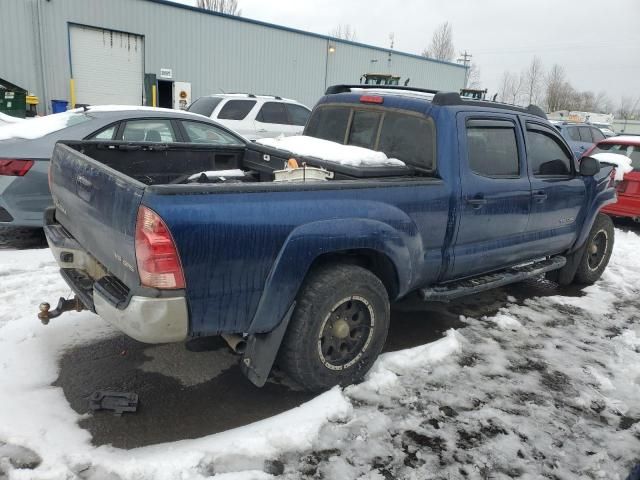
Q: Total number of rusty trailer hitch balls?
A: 1